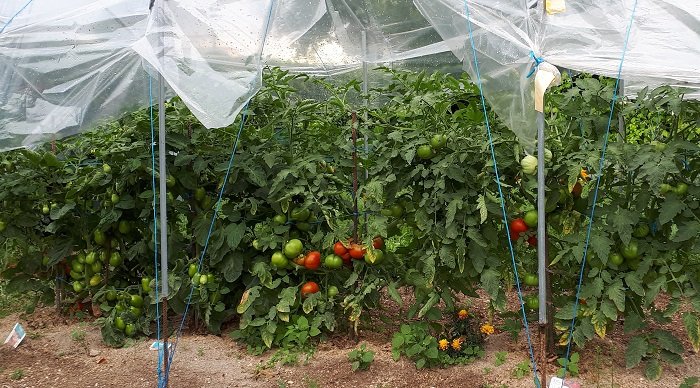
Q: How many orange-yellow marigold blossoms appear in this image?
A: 4